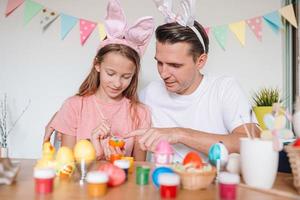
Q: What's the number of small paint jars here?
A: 8